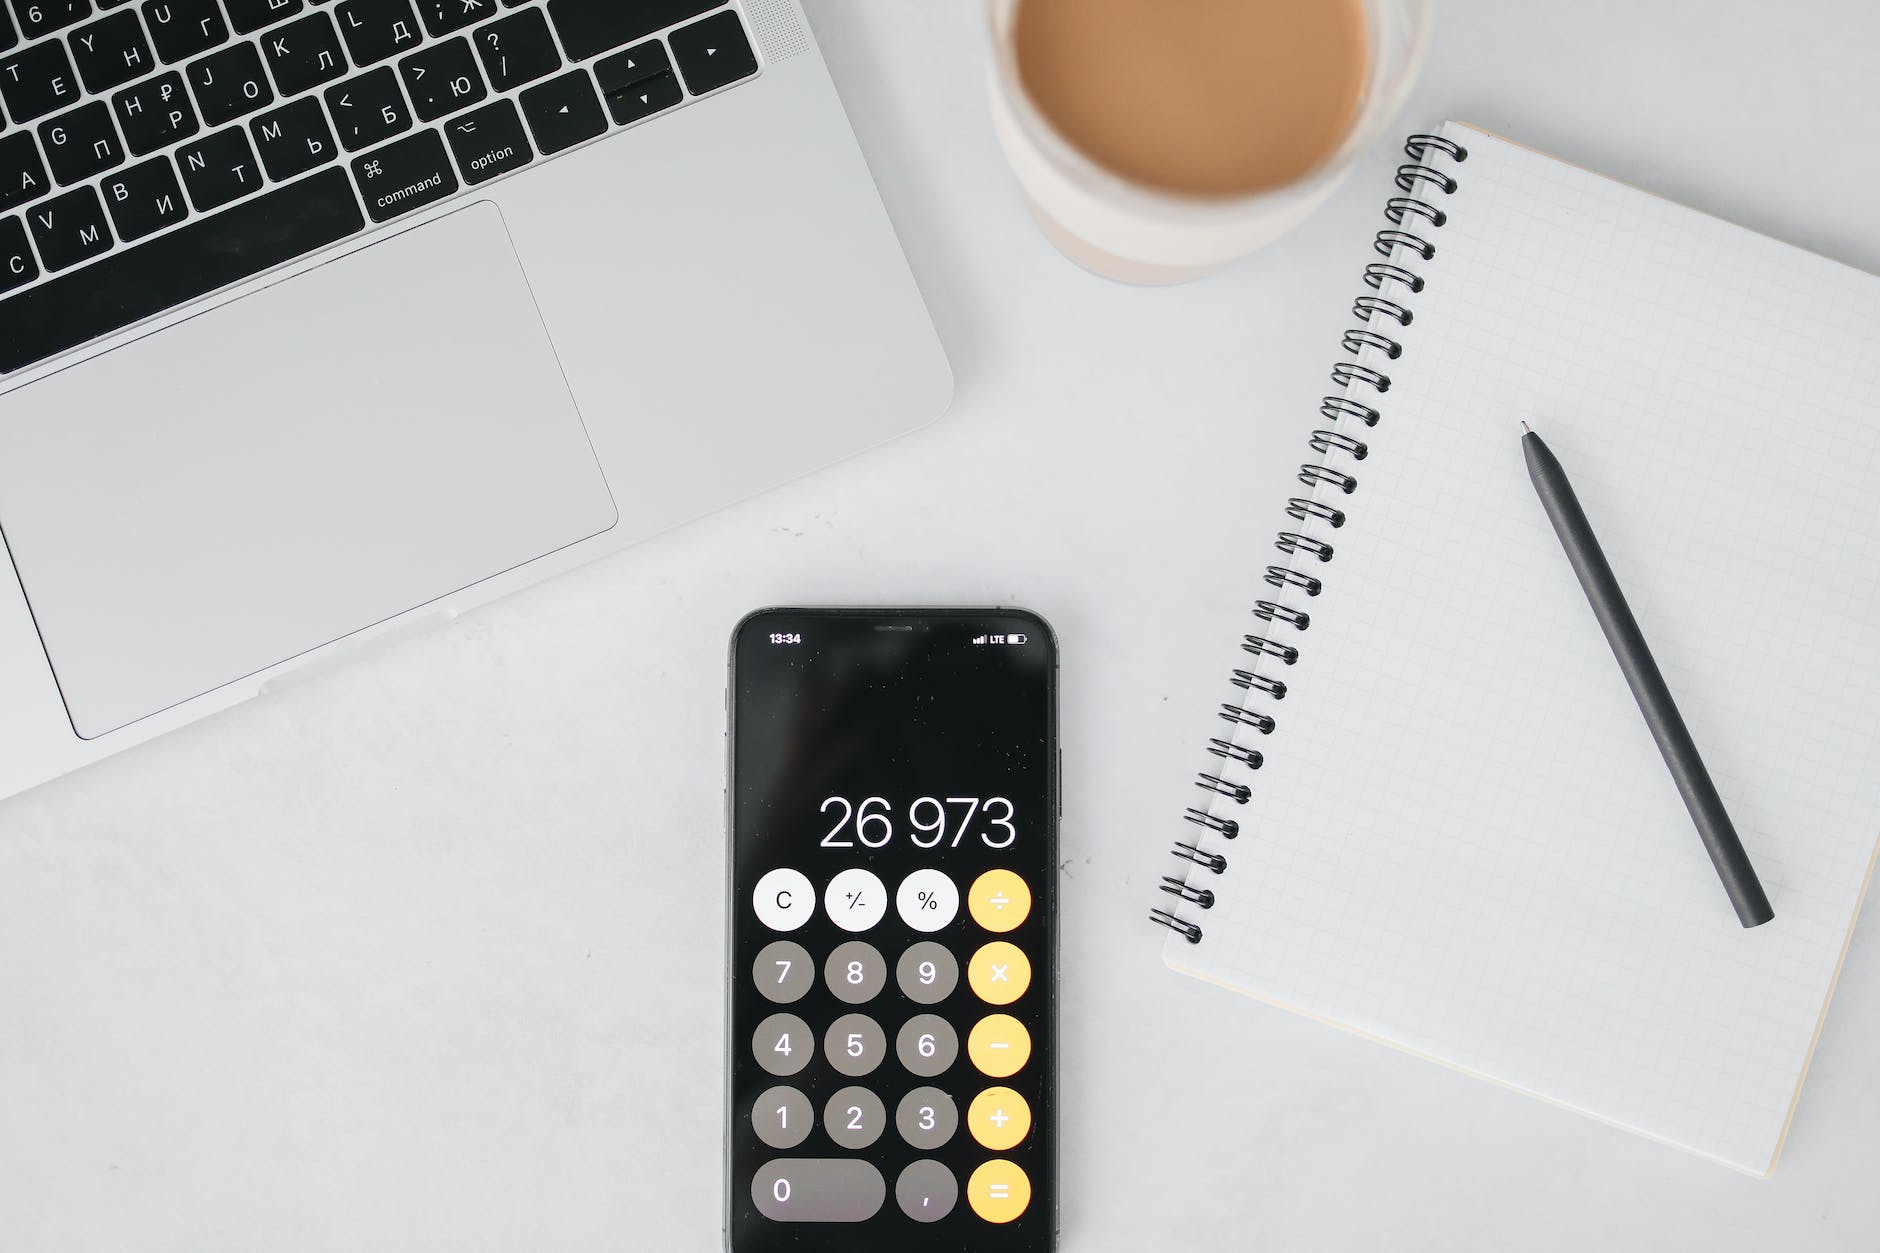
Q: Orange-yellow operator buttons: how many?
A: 5